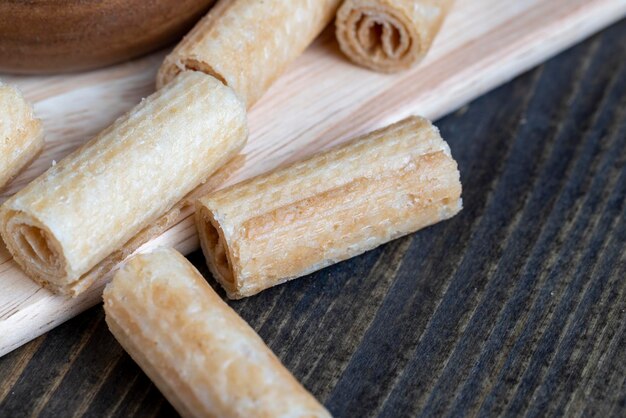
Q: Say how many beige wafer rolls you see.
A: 6